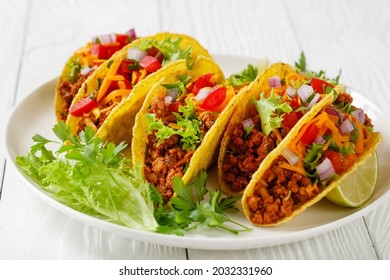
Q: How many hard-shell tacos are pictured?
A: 5